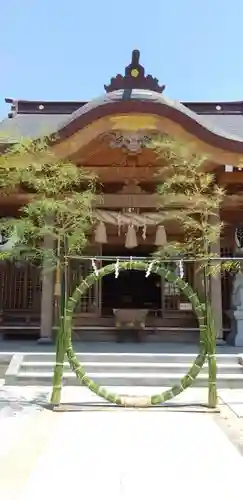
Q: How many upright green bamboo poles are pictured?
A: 2